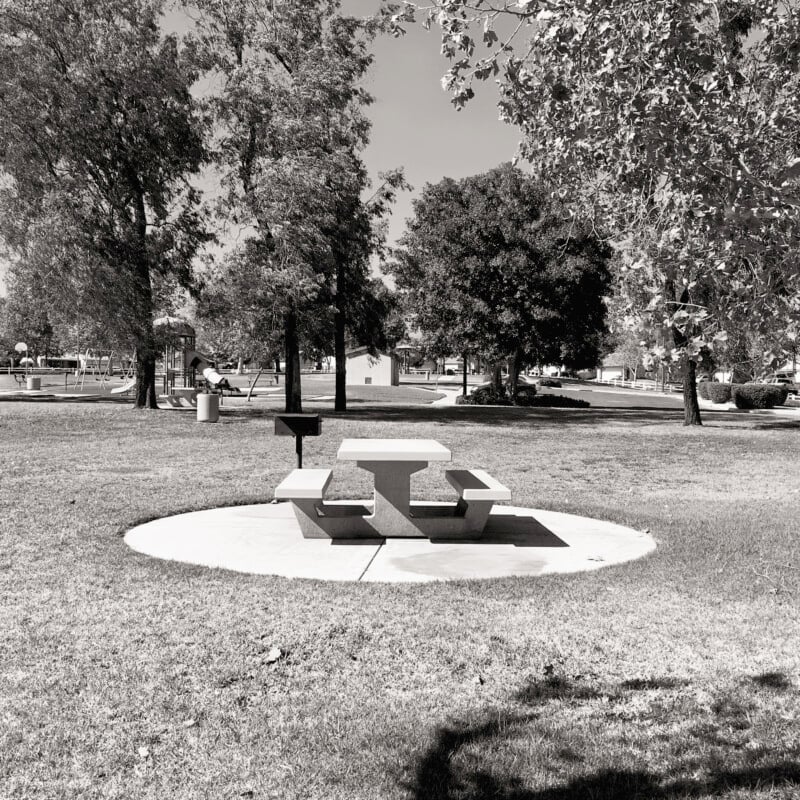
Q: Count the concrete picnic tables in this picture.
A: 1